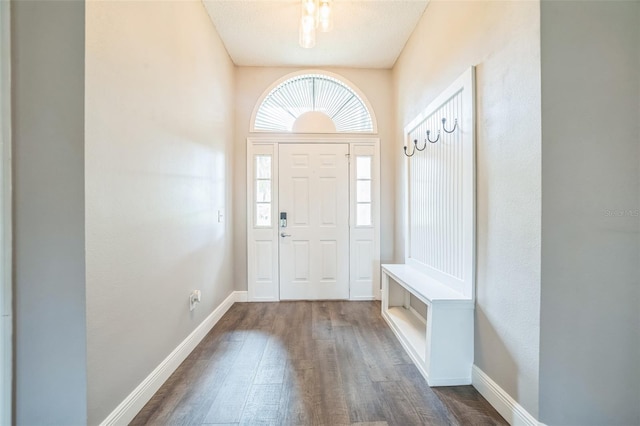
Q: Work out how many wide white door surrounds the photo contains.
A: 1